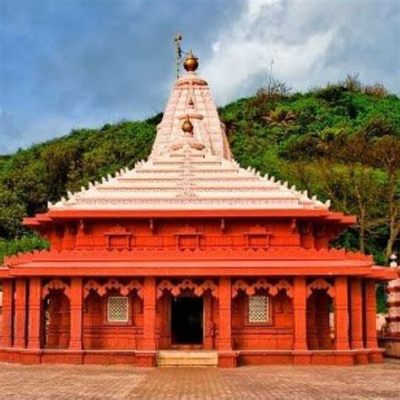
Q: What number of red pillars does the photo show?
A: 10